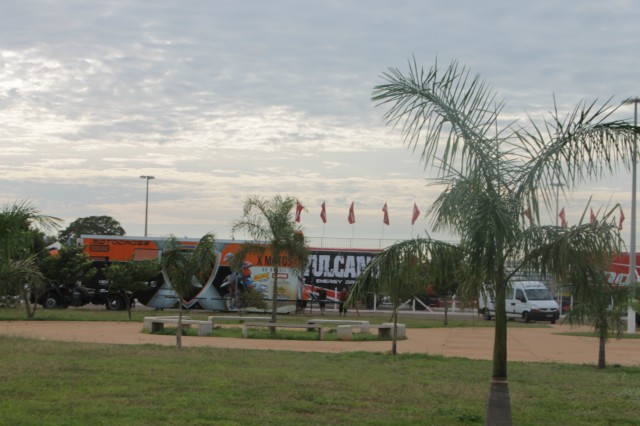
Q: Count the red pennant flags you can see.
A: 9